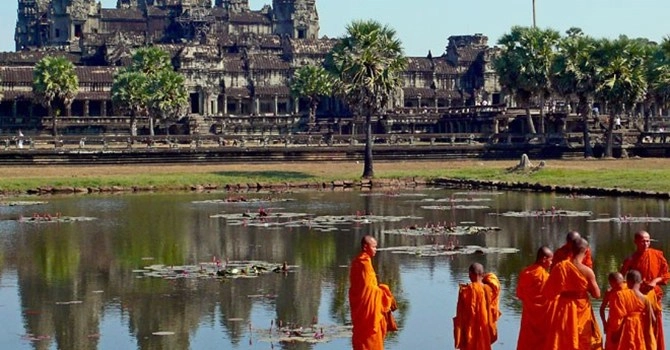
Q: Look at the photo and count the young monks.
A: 3